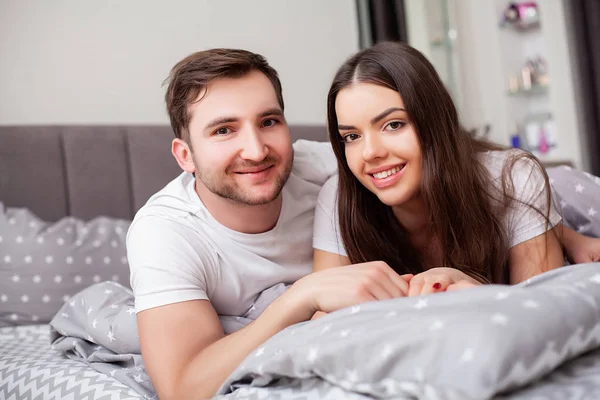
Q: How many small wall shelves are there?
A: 3